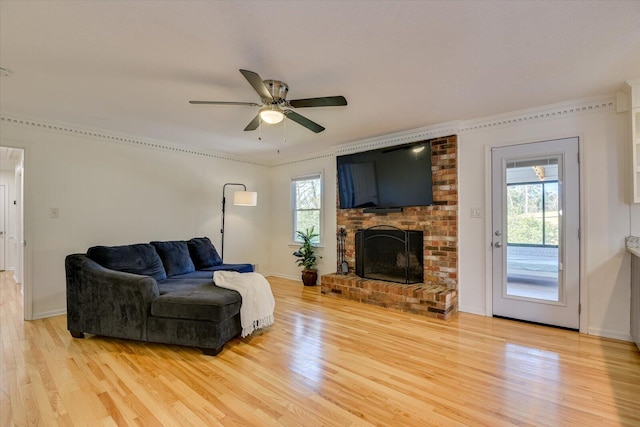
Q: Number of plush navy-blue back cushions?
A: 3